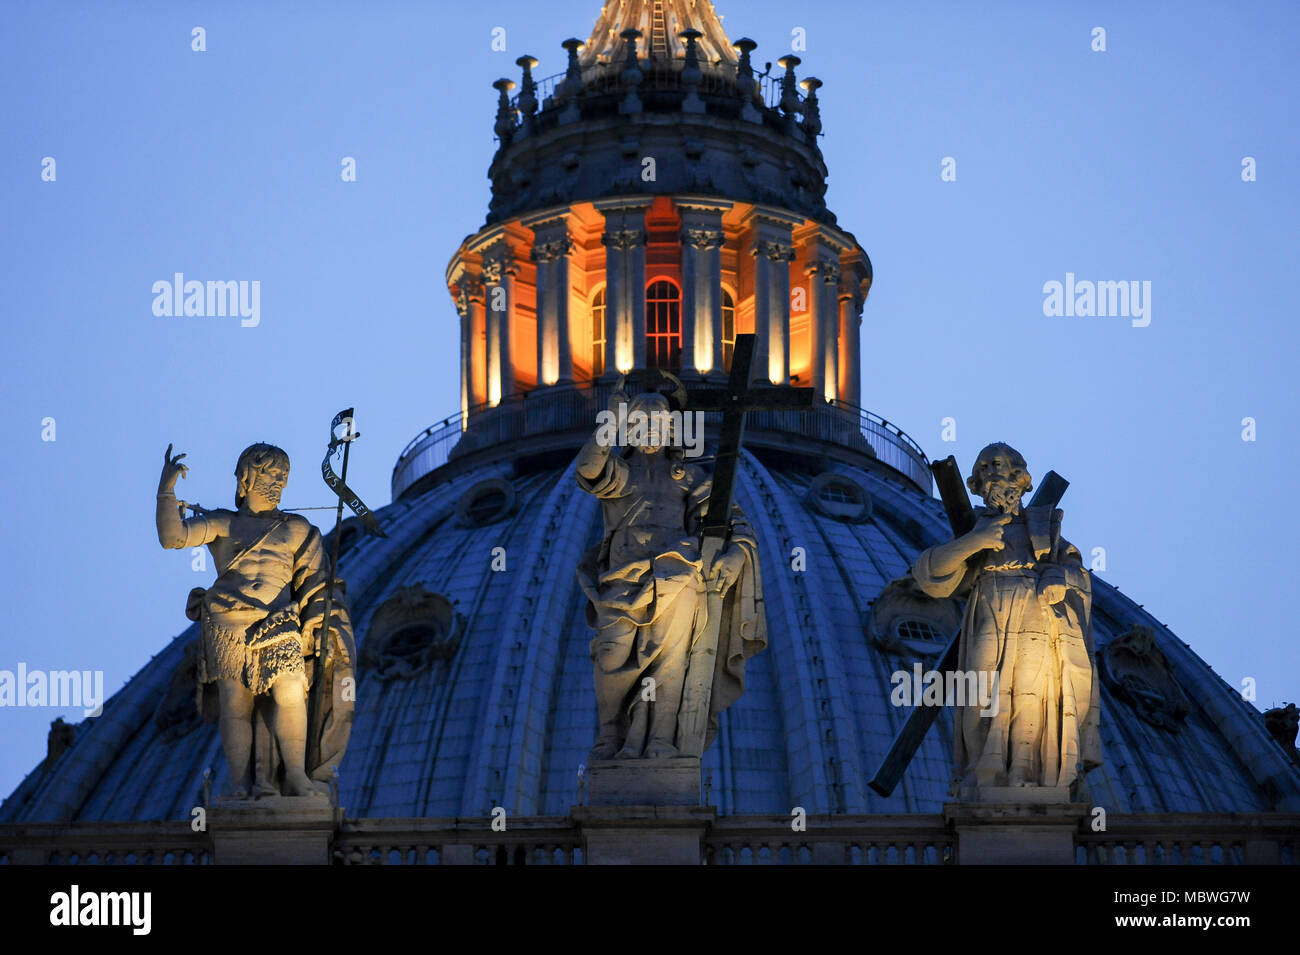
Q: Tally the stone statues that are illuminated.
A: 3